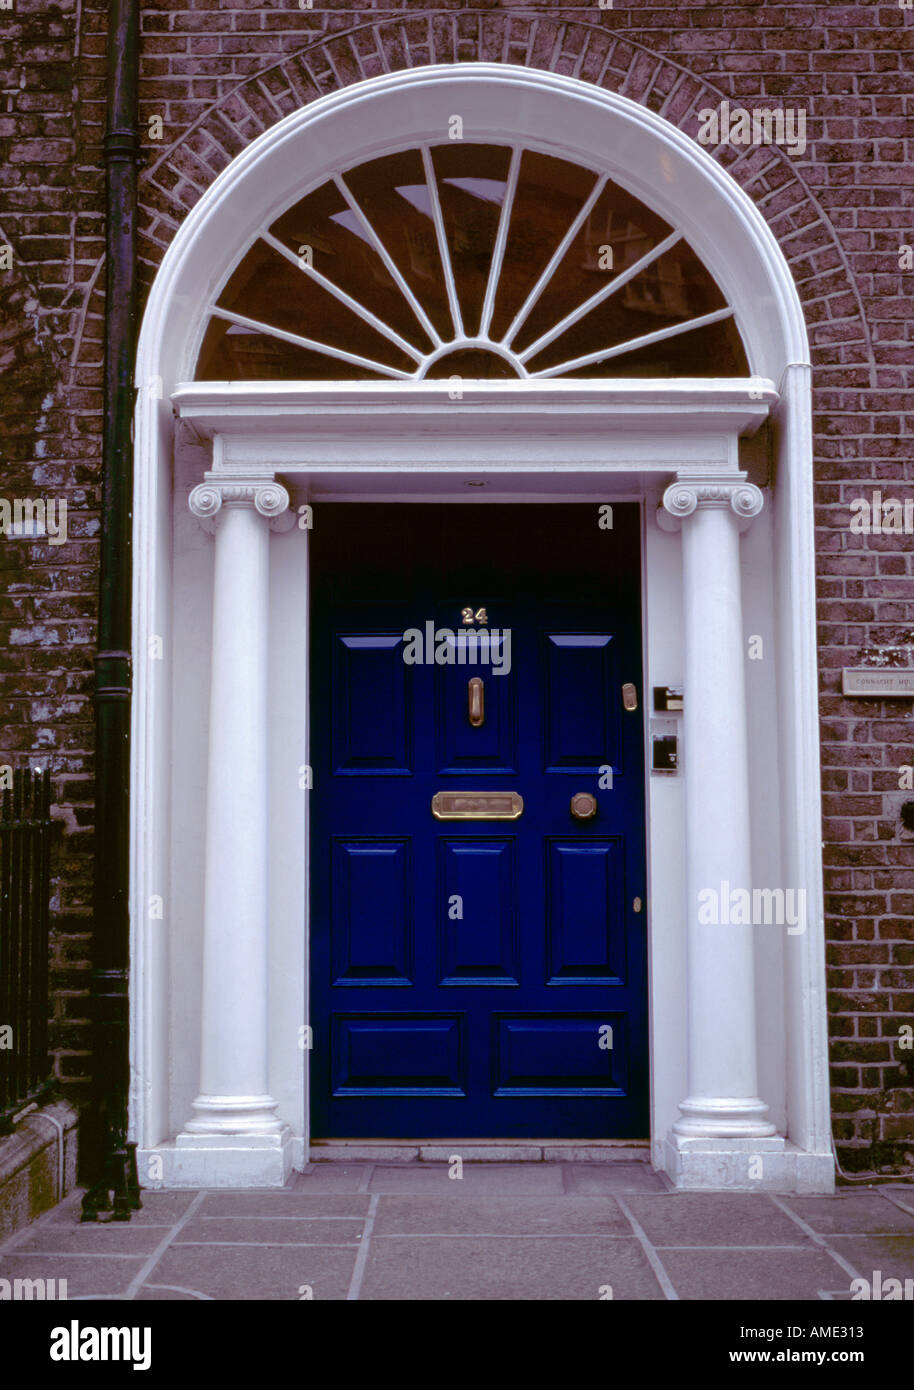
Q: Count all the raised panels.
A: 8